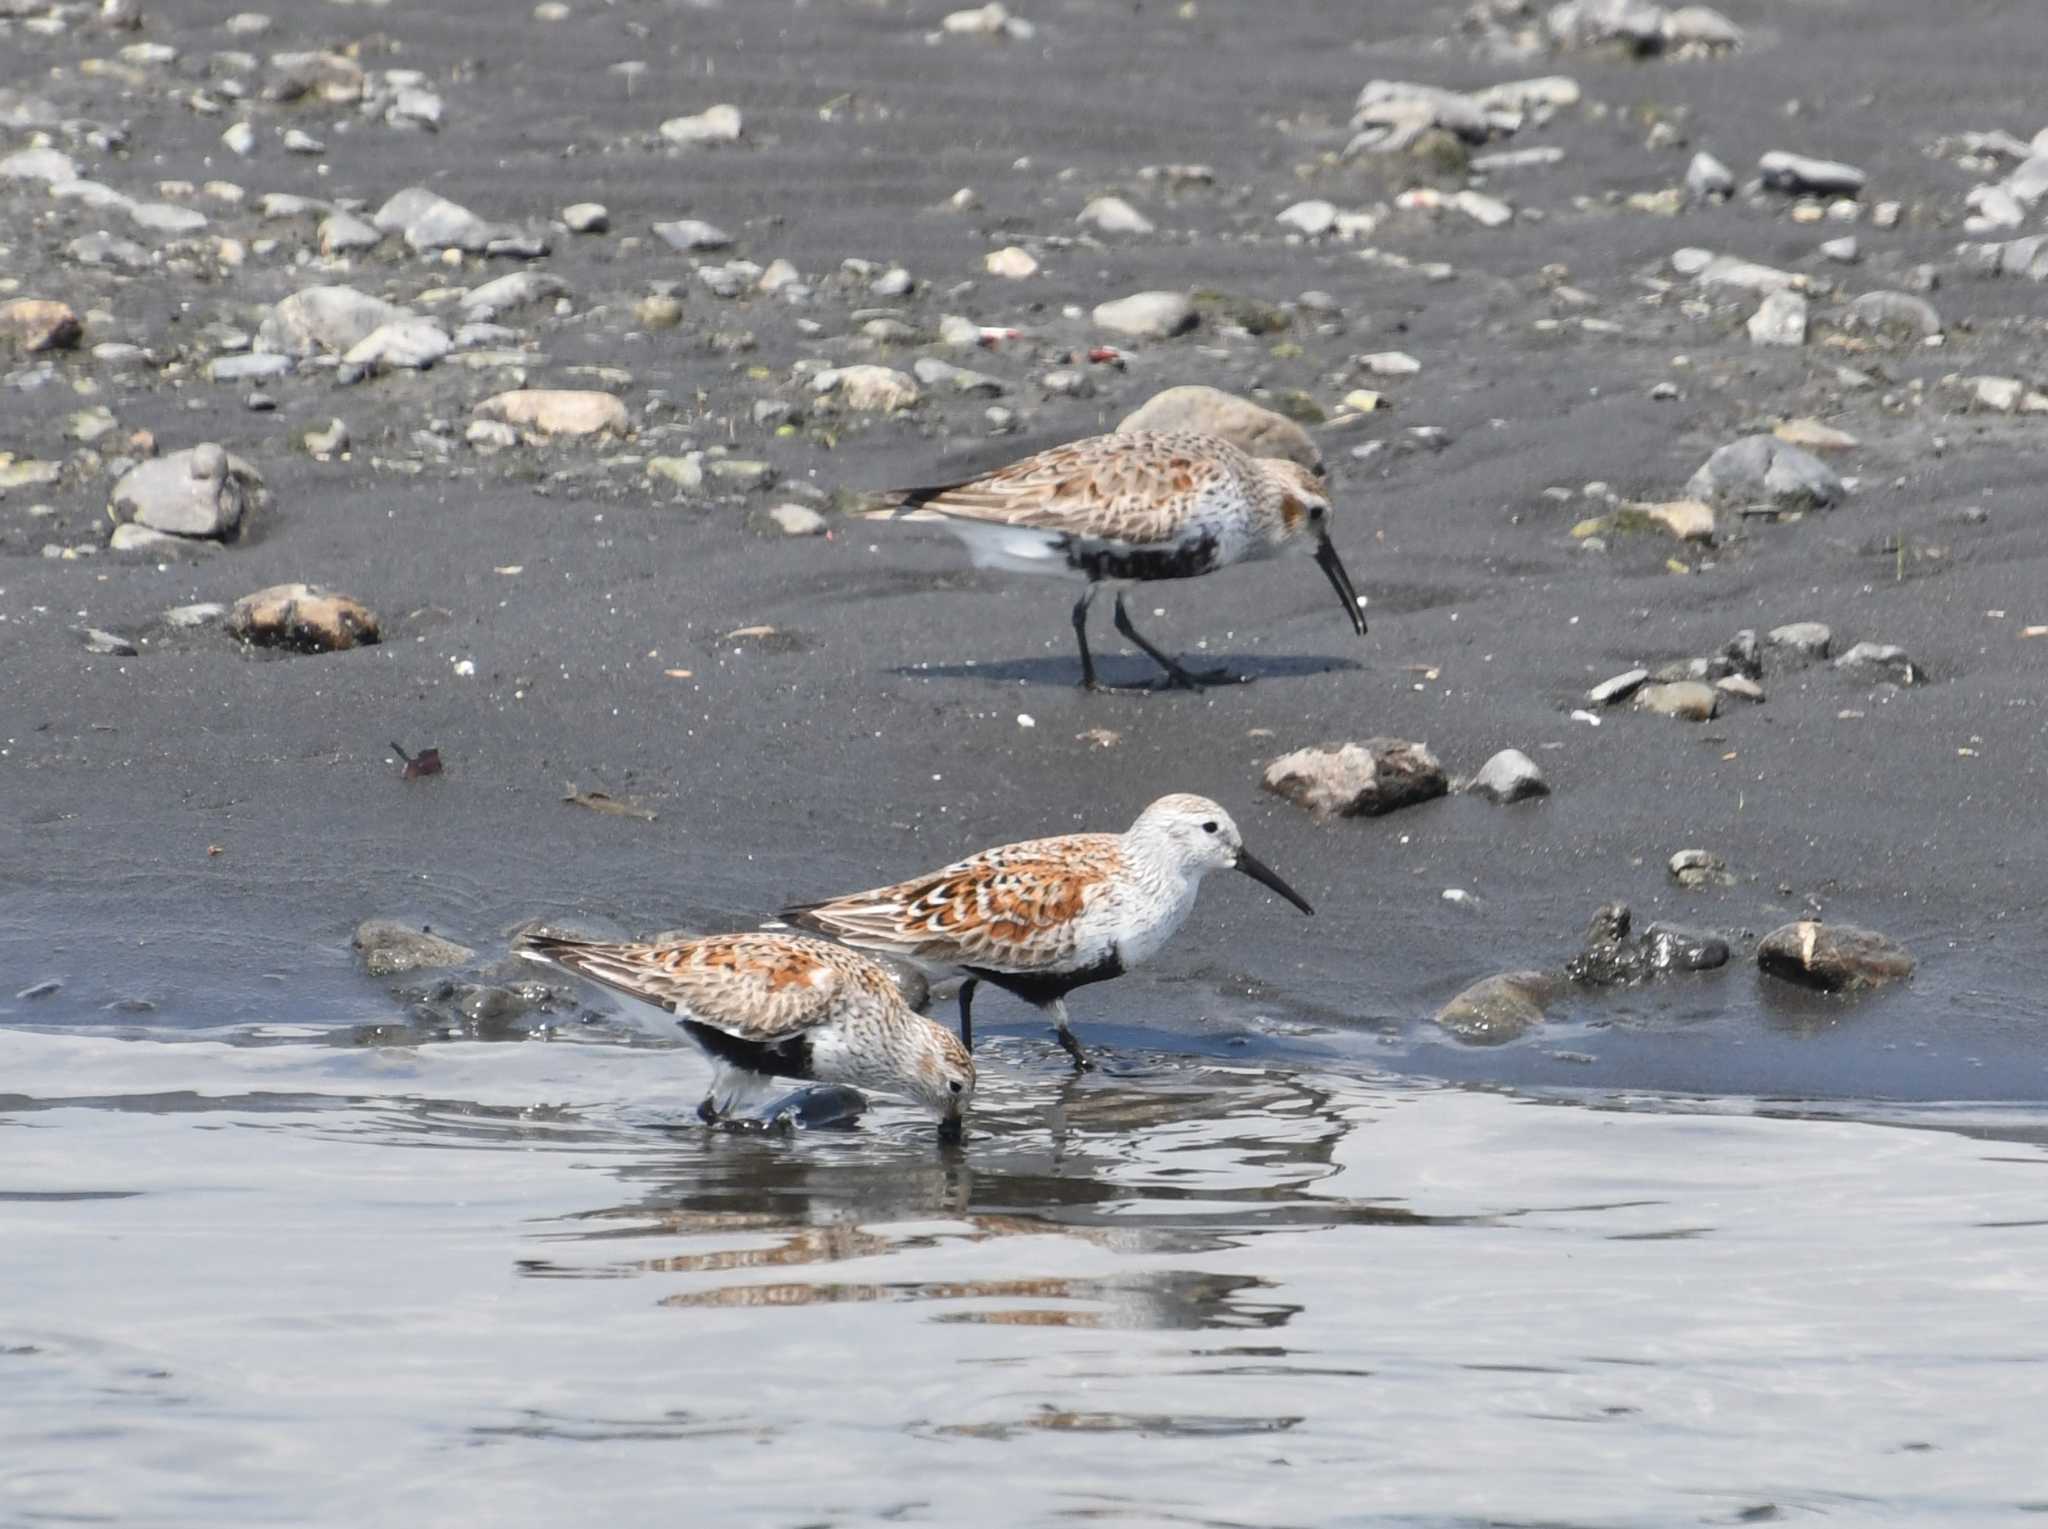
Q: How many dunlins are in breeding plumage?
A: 3